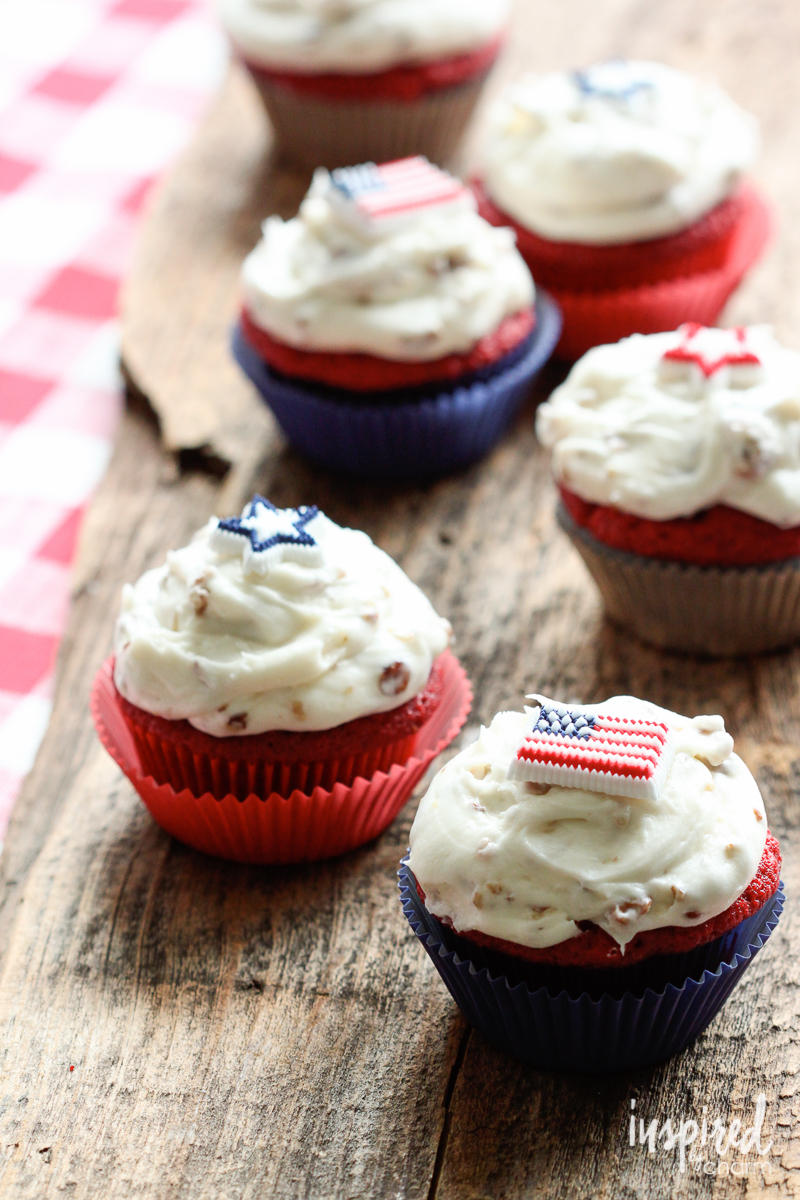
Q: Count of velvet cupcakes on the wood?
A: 6